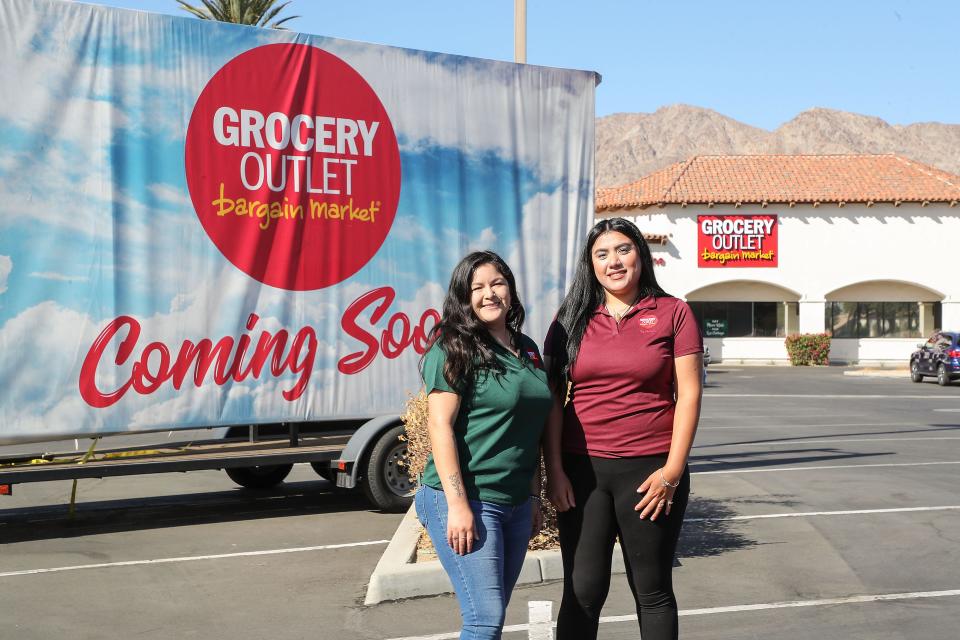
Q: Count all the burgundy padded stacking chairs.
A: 0